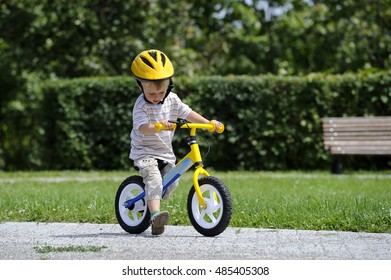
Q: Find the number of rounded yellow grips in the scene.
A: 2